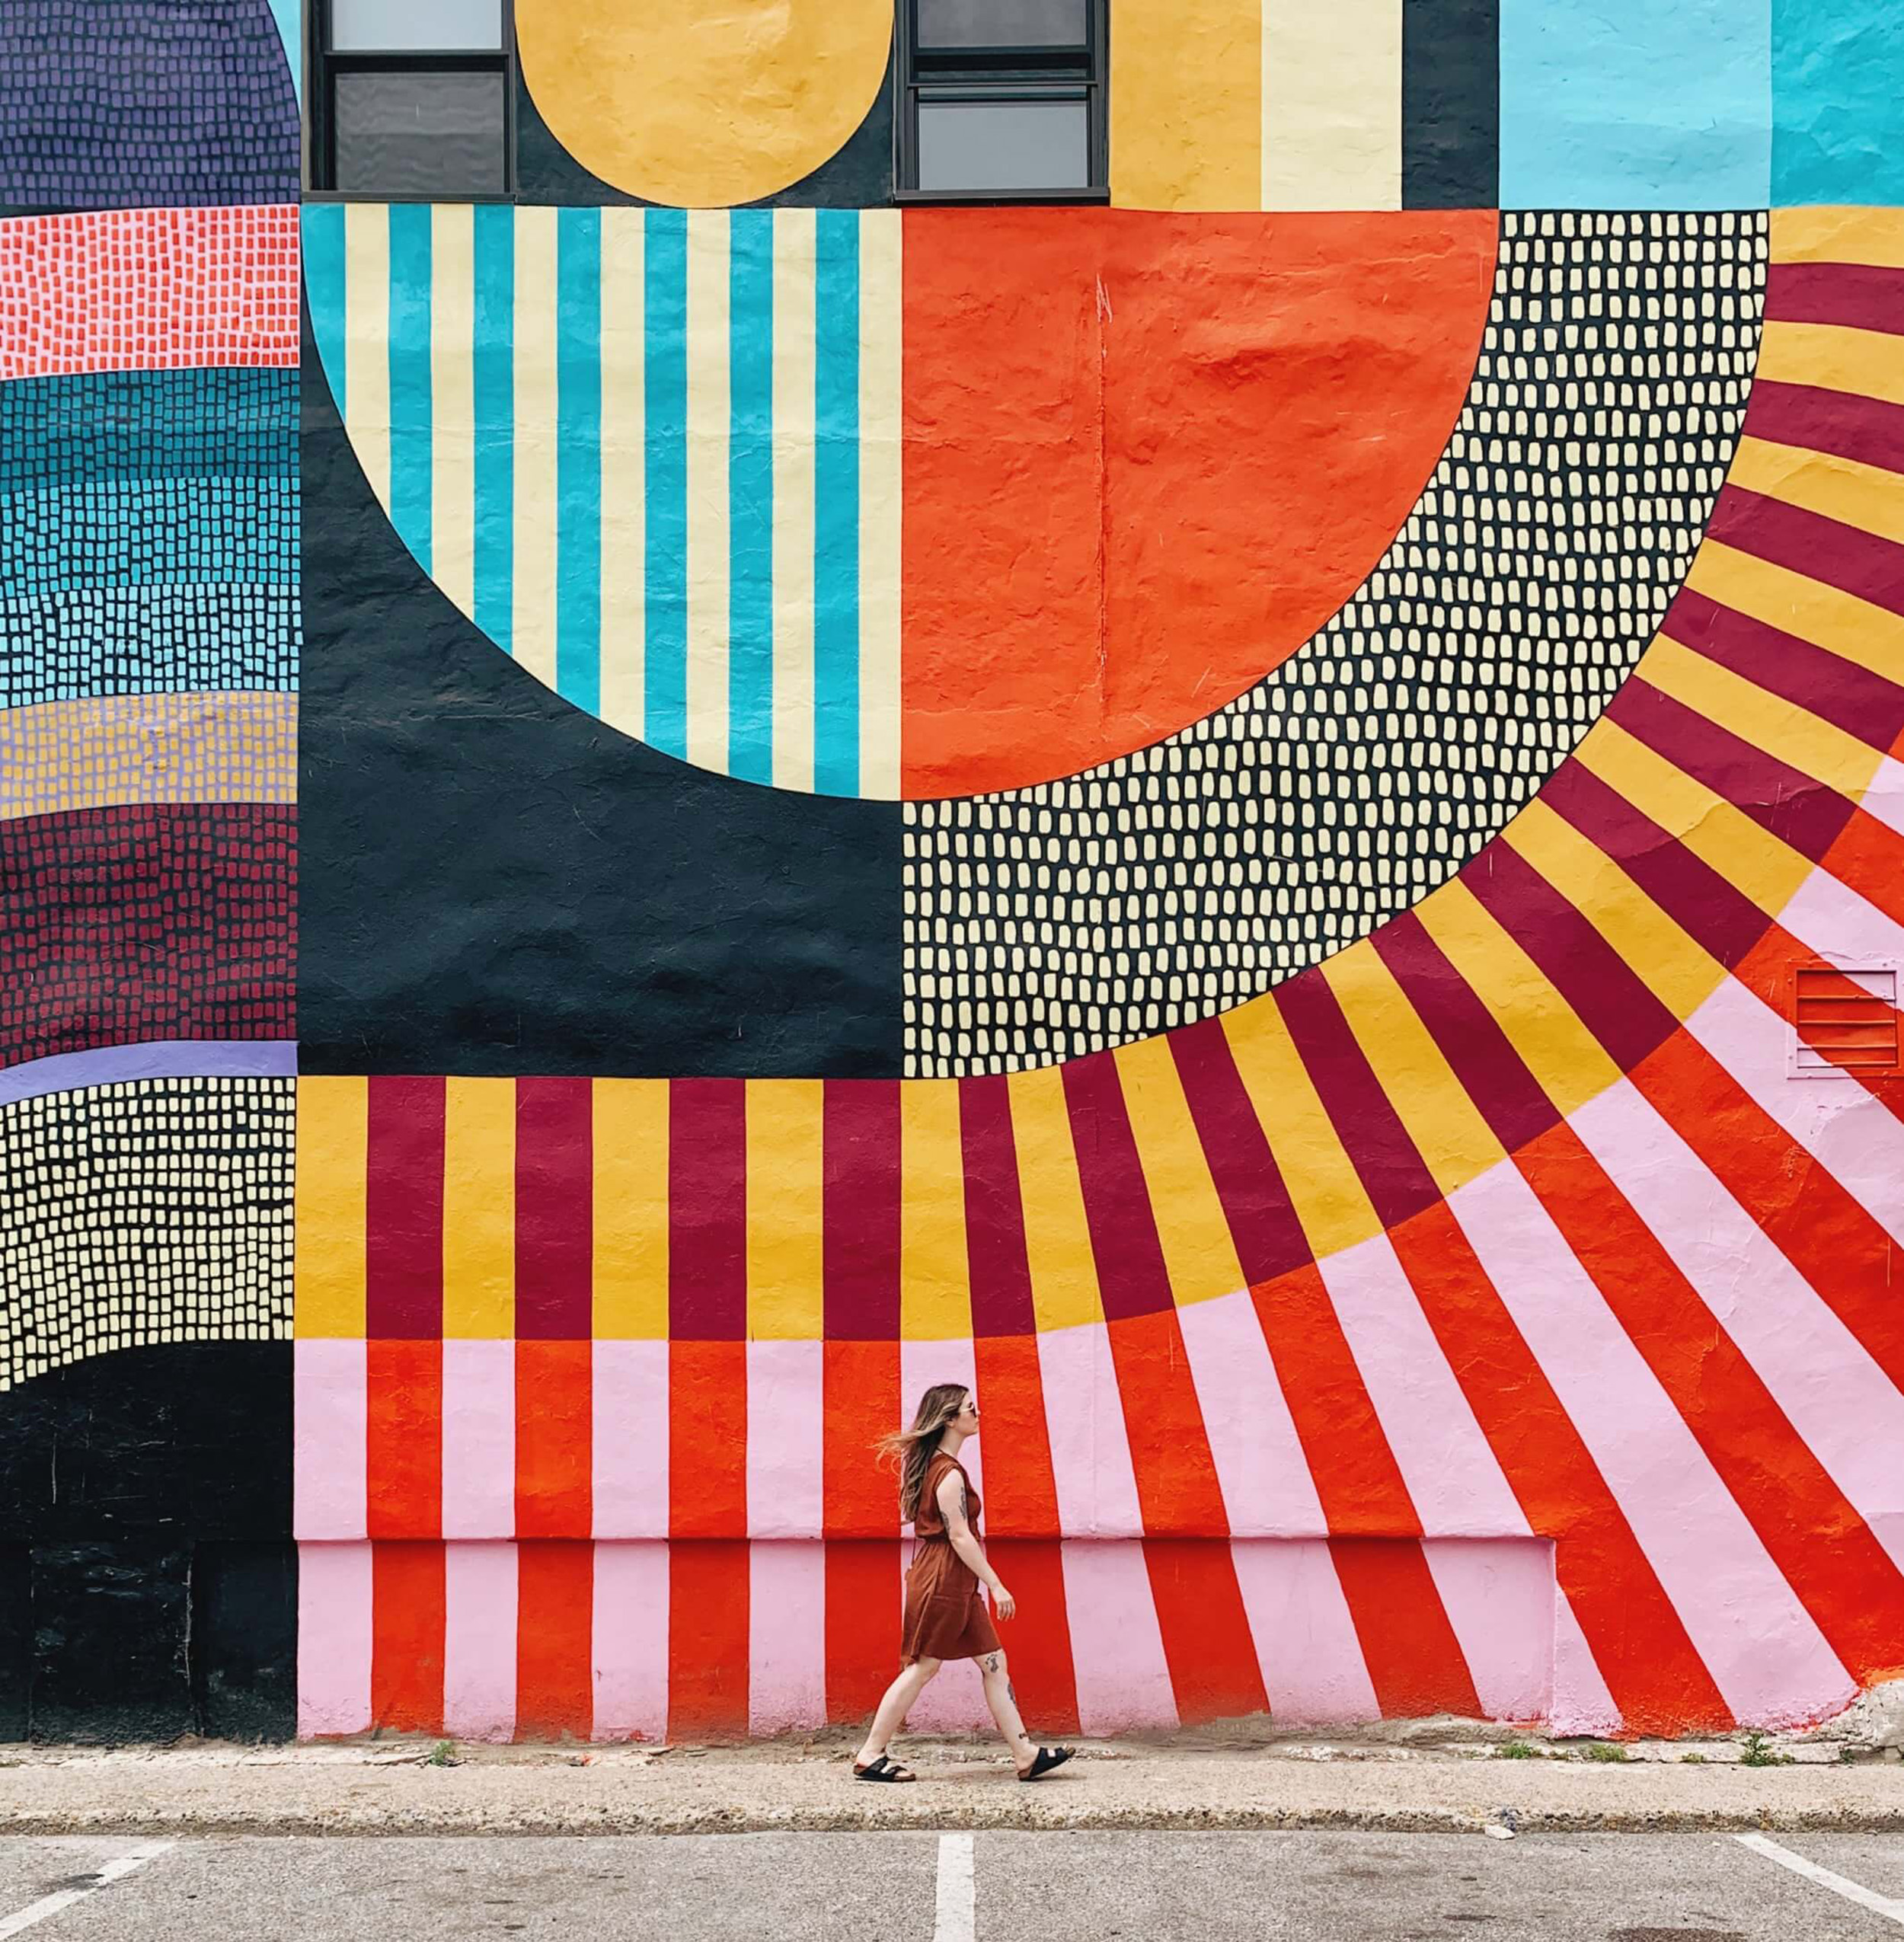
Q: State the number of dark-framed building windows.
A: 2